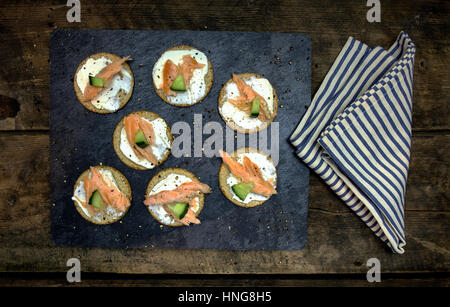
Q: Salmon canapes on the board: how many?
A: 7